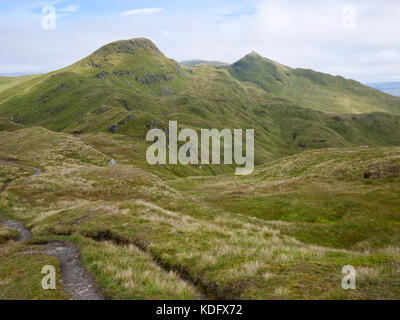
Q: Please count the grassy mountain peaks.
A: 2